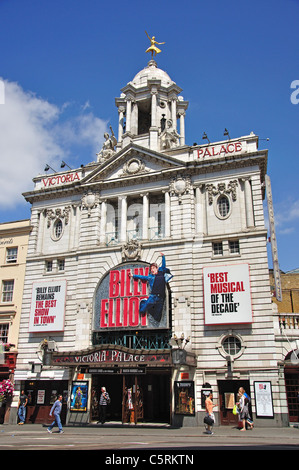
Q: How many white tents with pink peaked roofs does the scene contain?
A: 0